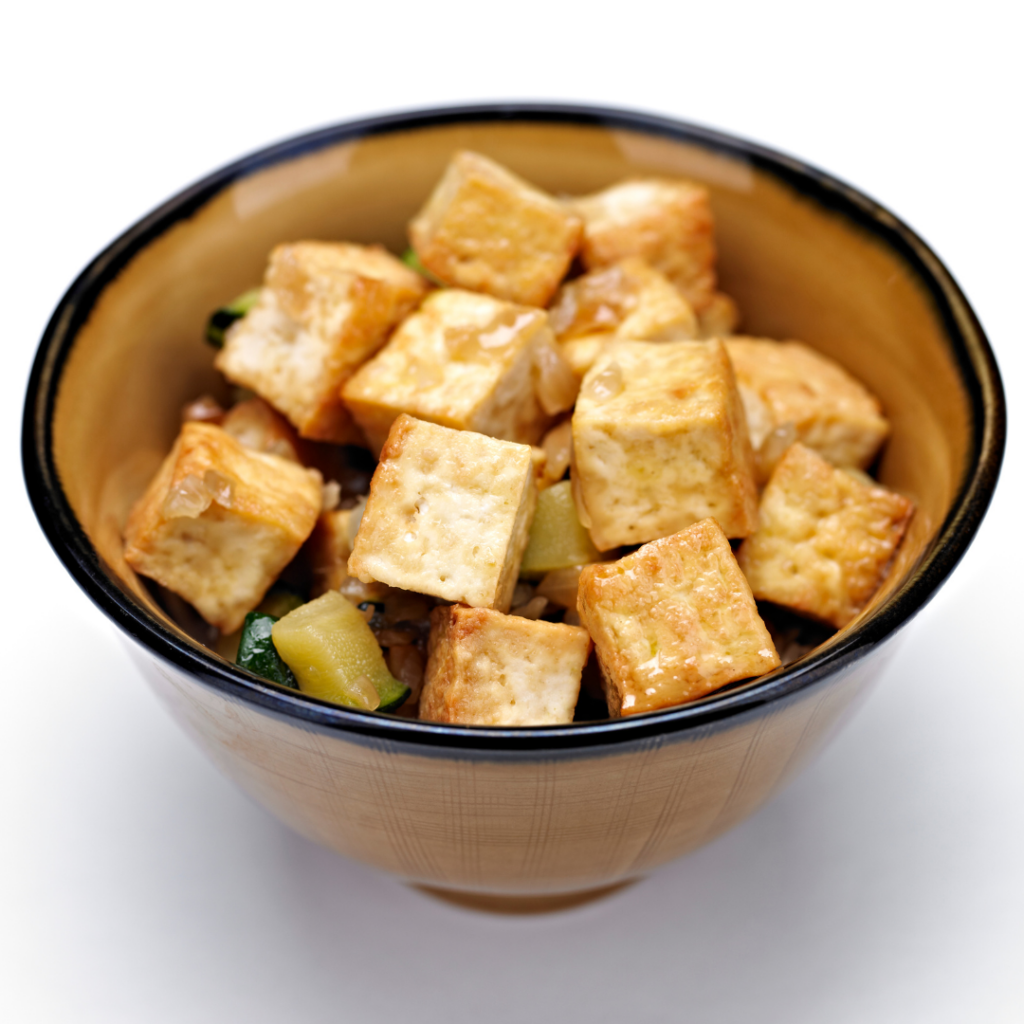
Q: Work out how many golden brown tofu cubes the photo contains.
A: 12